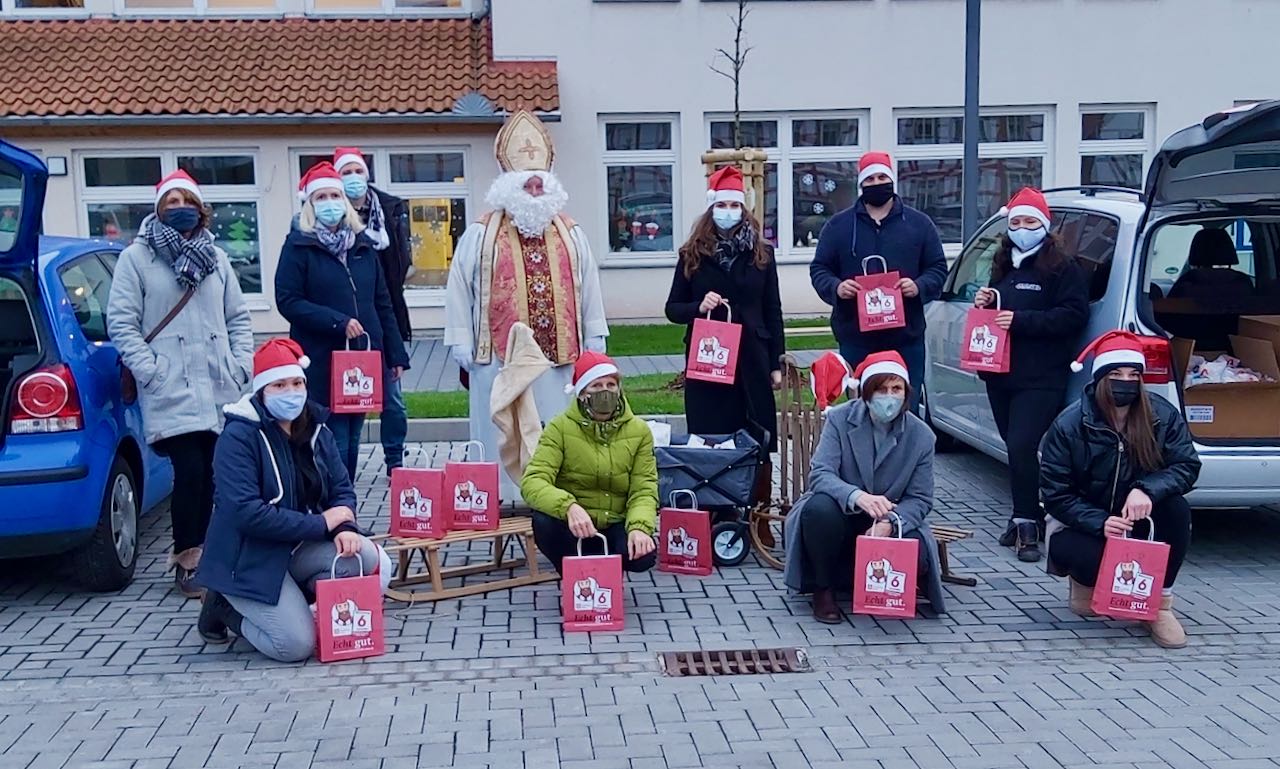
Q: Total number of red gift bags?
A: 11